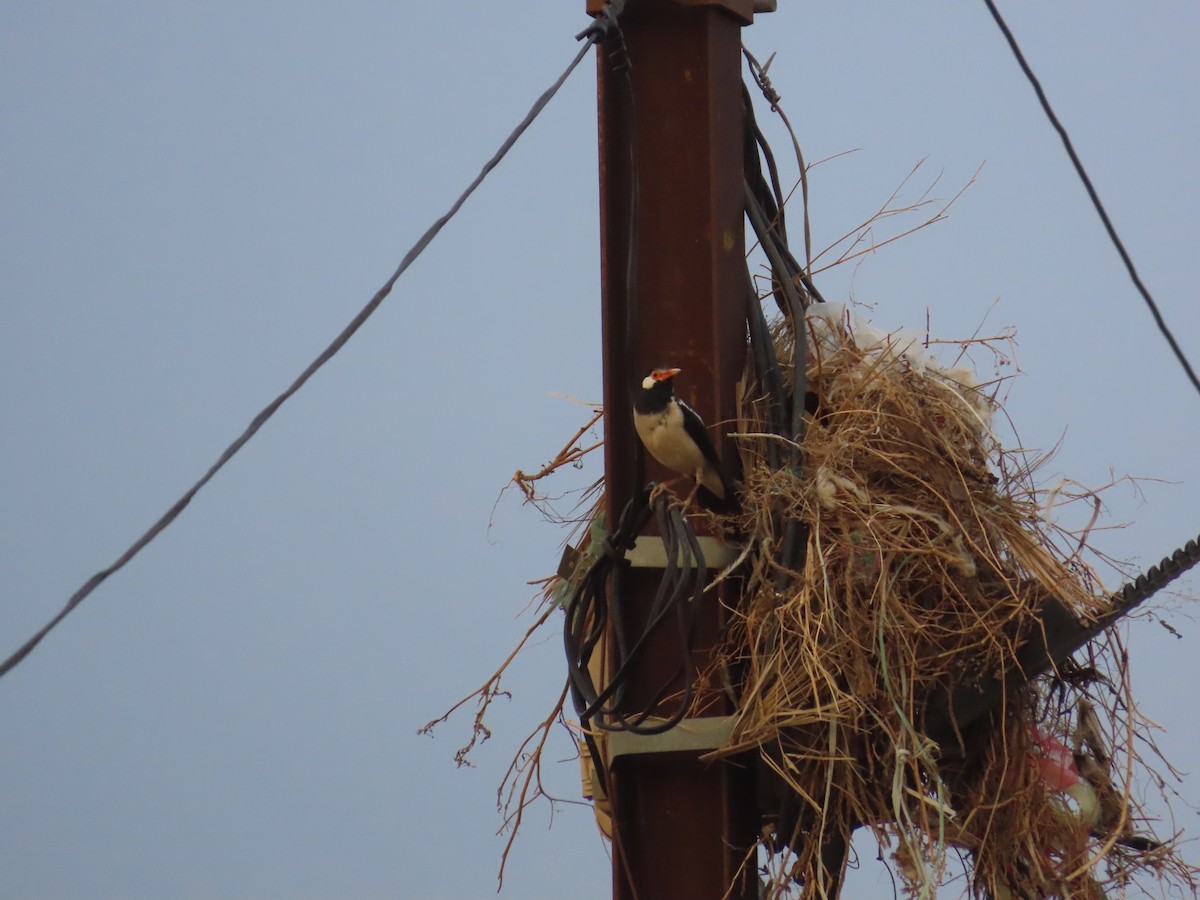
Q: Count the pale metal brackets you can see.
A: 2